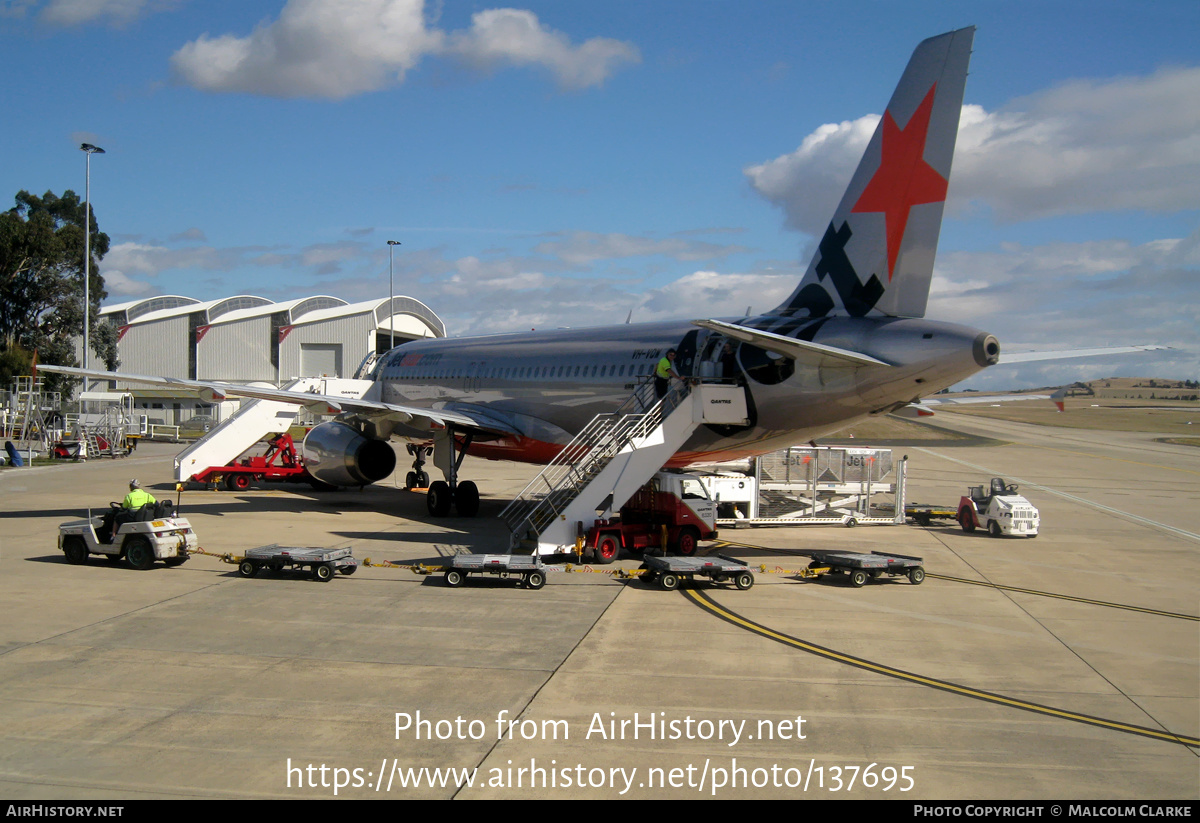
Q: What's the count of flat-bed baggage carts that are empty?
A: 4